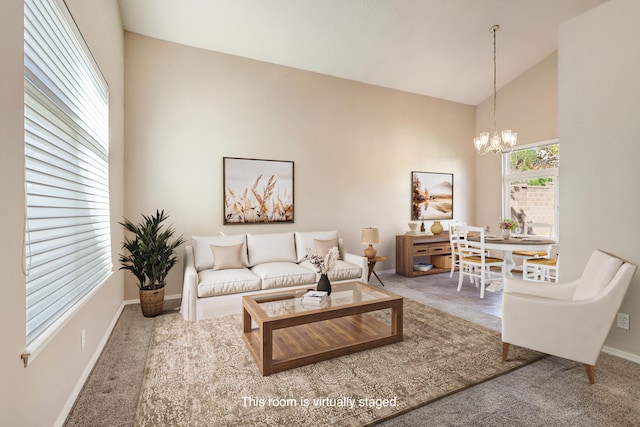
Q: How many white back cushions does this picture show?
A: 3